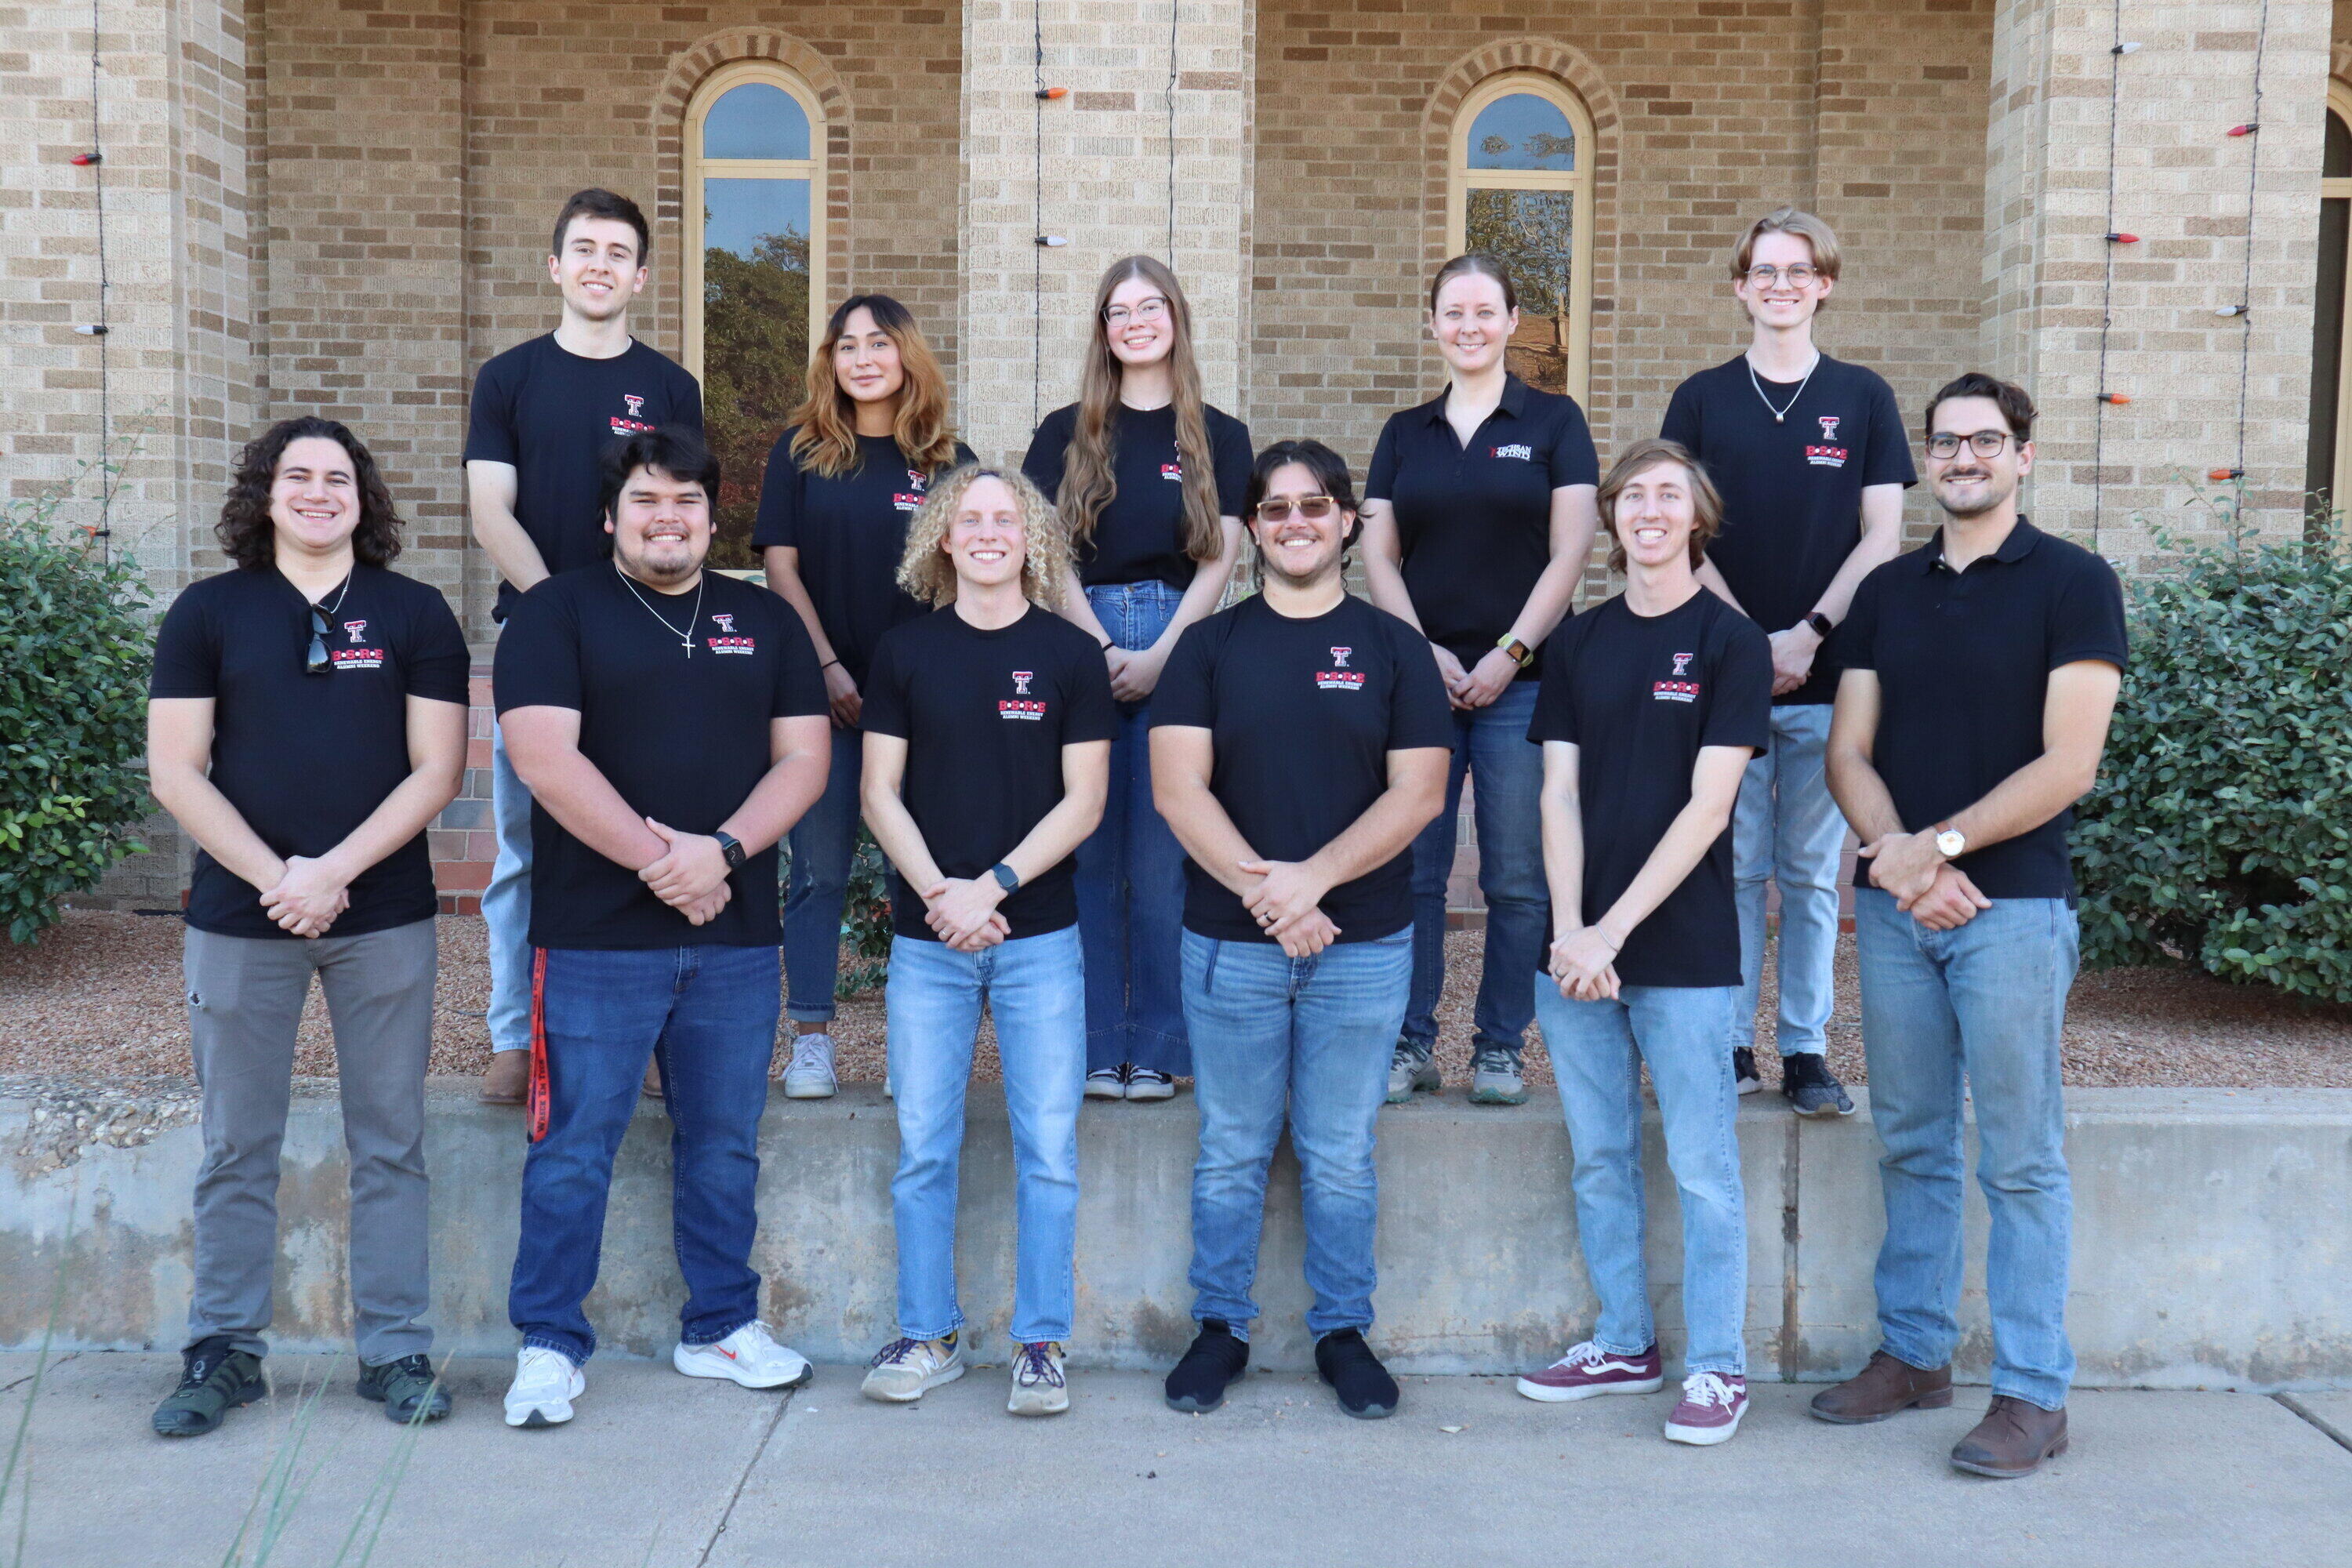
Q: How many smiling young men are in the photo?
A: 8